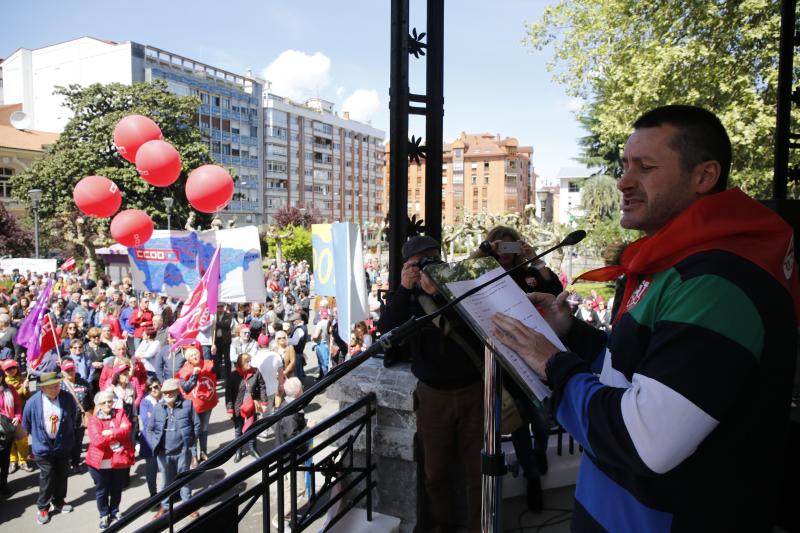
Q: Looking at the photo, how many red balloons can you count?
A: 5